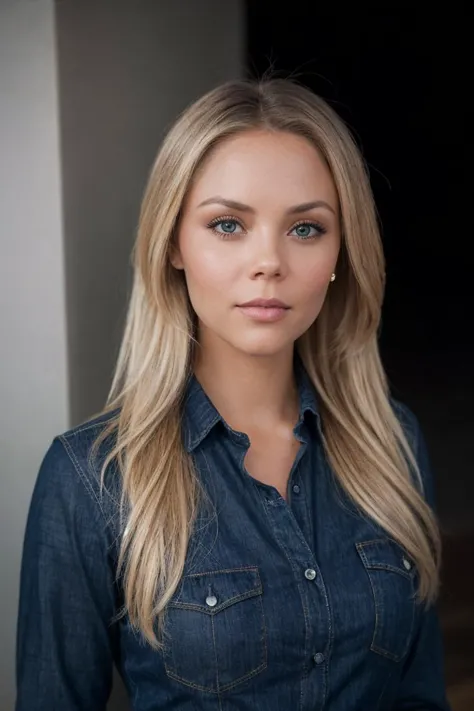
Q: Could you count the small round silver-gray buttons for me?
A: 5